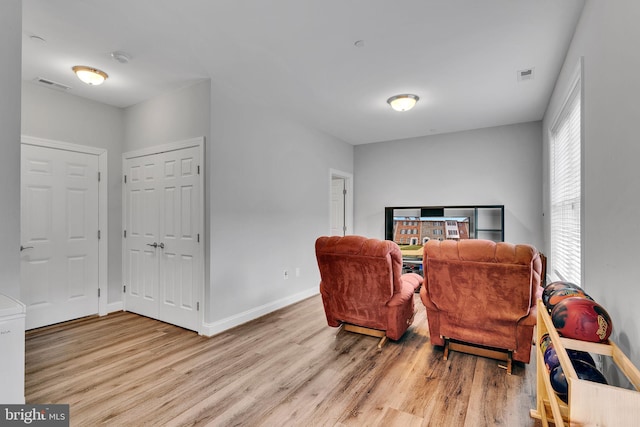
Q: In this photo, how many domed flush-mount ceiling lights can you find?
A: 2